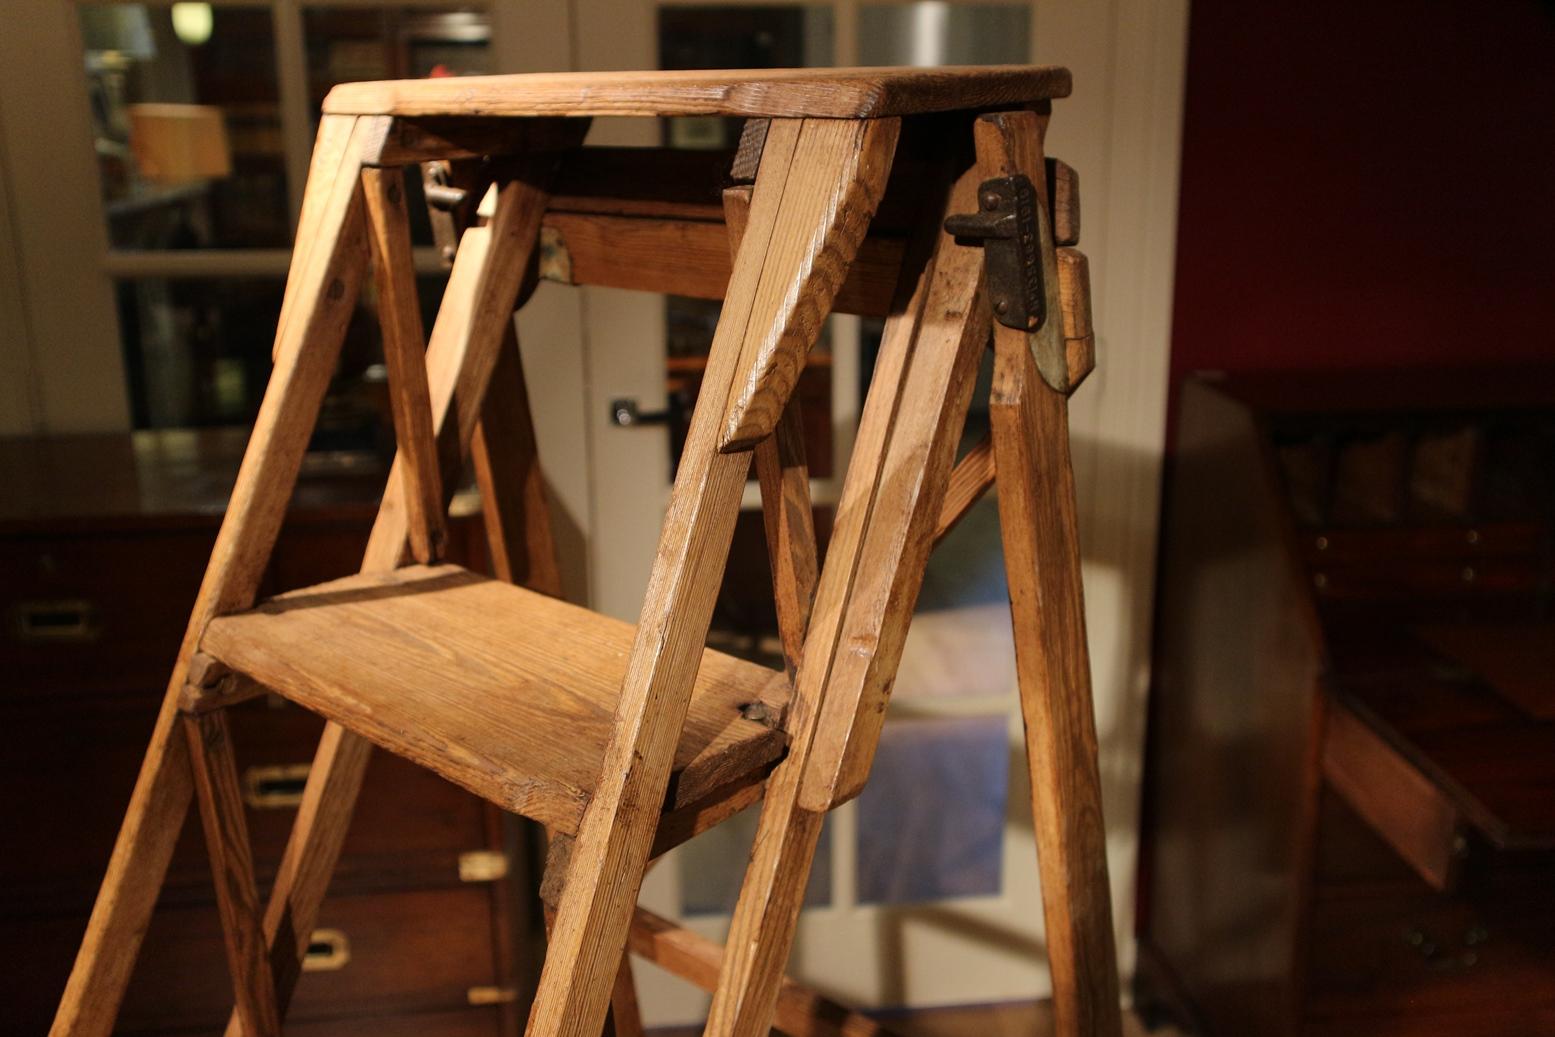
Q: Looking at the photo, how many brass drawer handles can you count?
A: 3